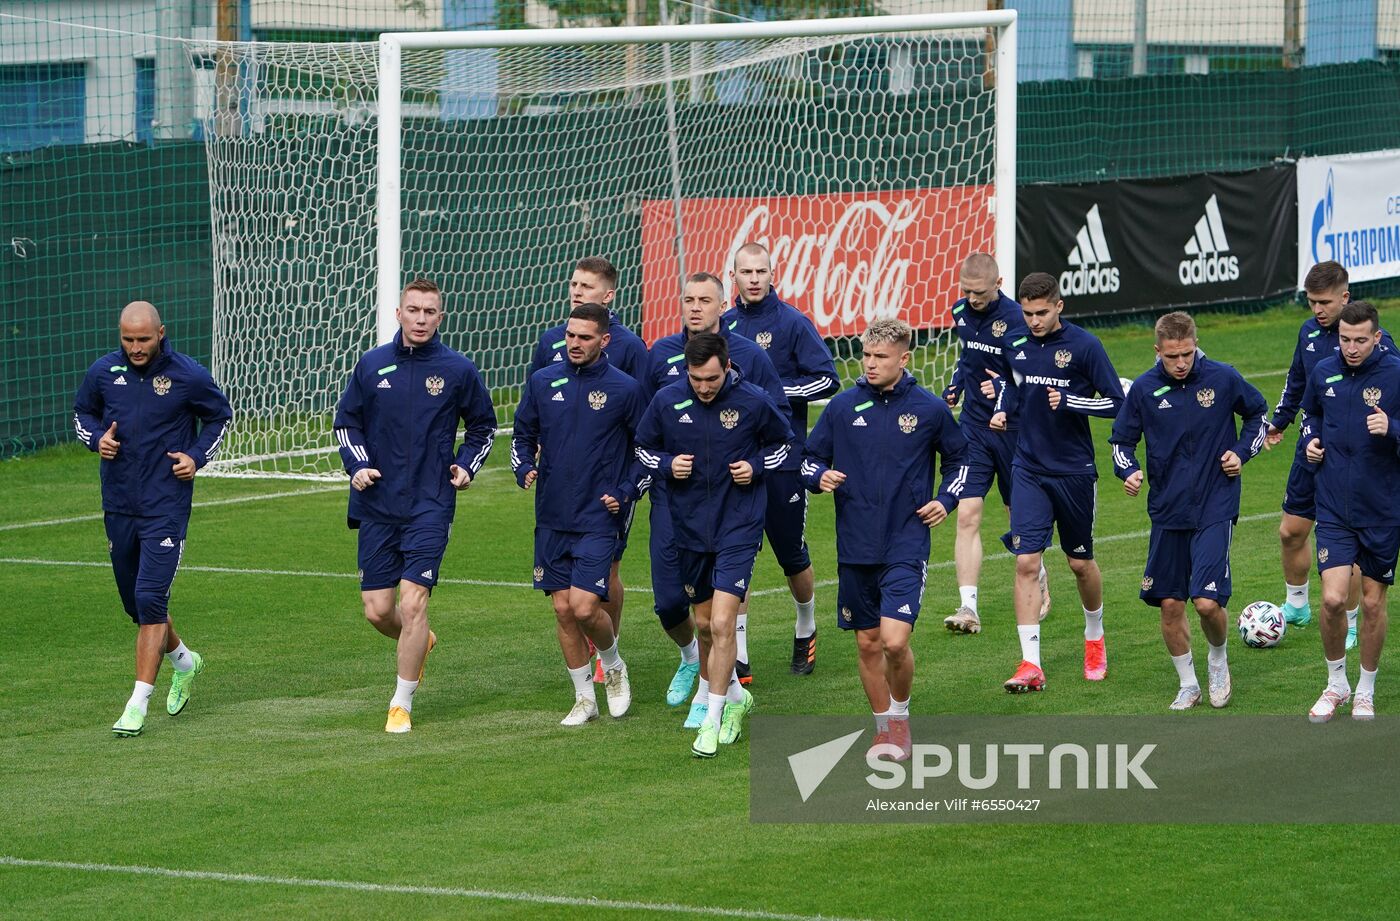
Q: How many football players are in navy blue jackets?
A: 13